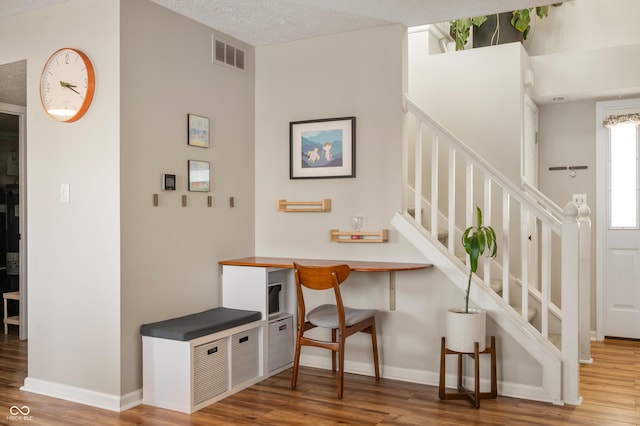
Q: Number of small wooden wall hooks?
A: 4